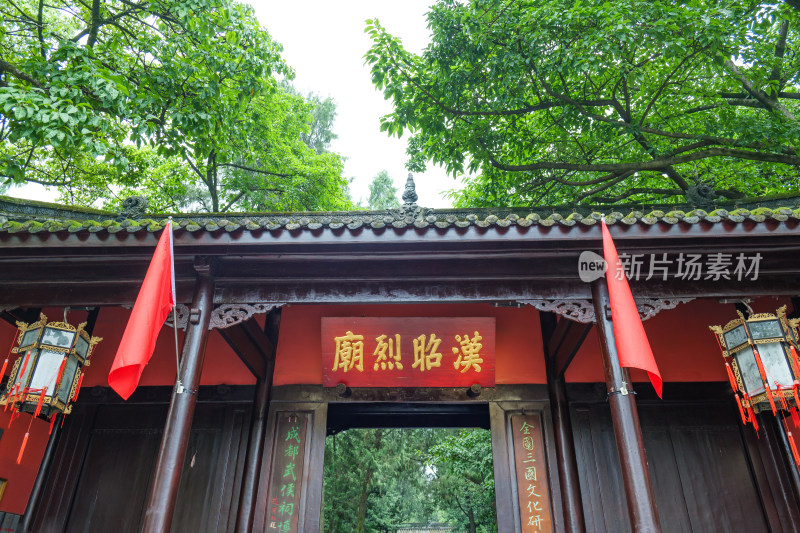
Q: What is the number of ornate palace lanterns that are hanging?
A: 2